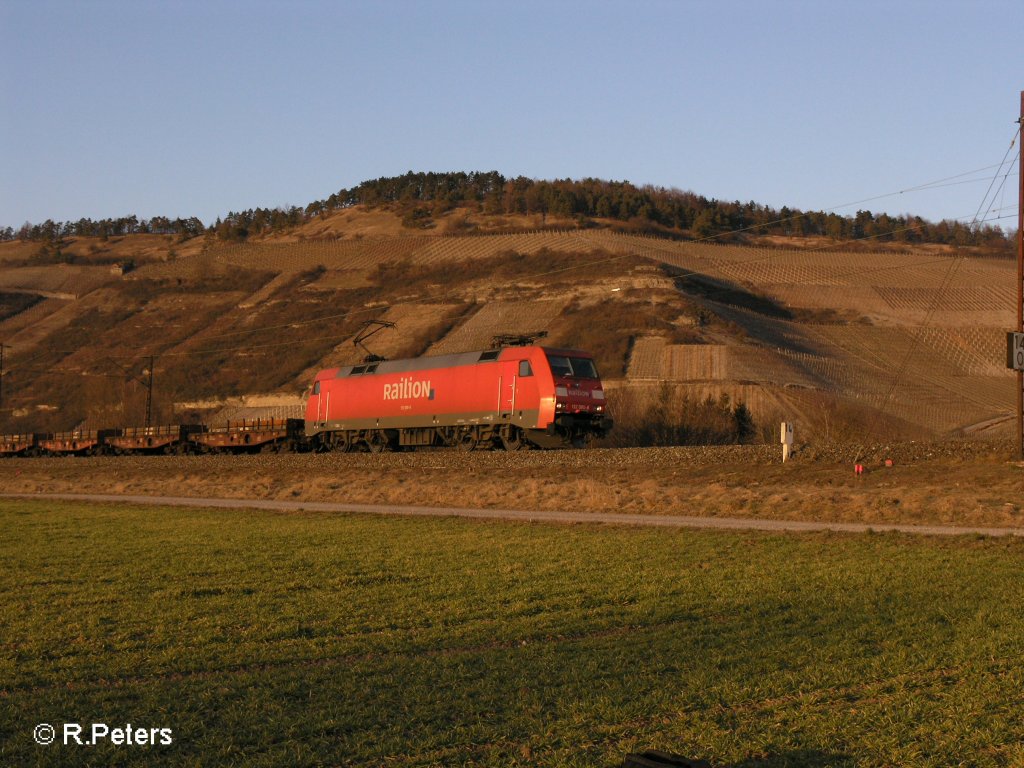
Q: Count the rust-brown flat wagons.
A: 4